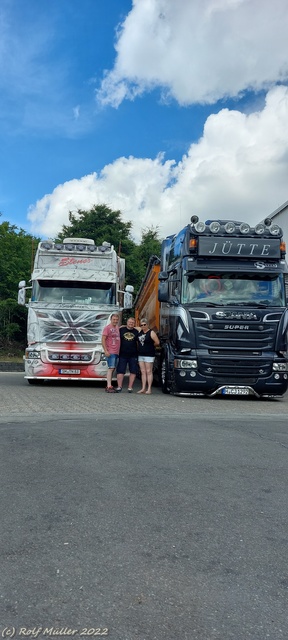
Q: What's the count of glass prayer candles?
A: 0